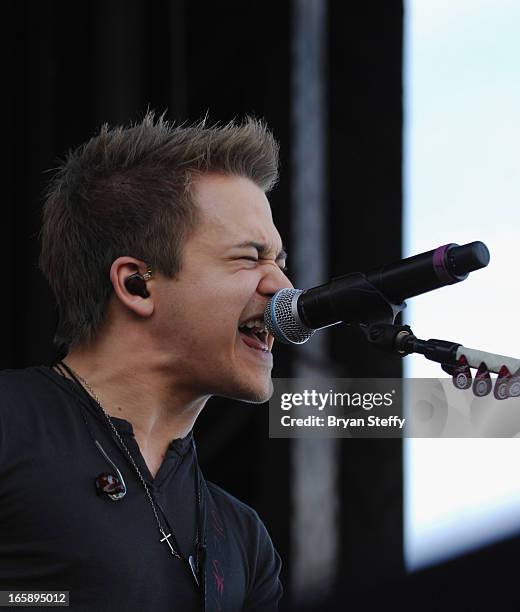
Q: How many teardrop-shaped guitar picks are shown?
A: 4